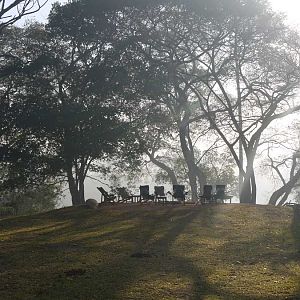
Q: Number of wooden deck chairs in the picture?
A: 7